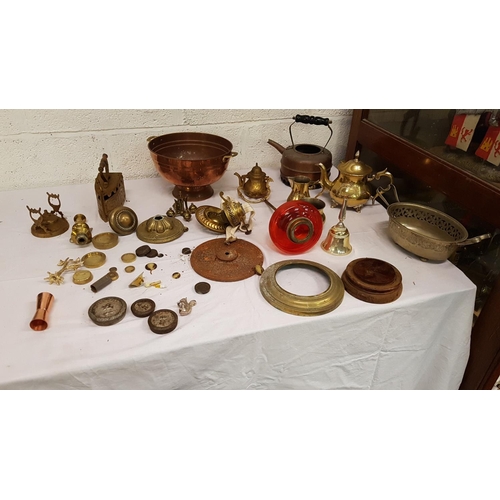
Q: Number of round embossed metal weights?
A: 3